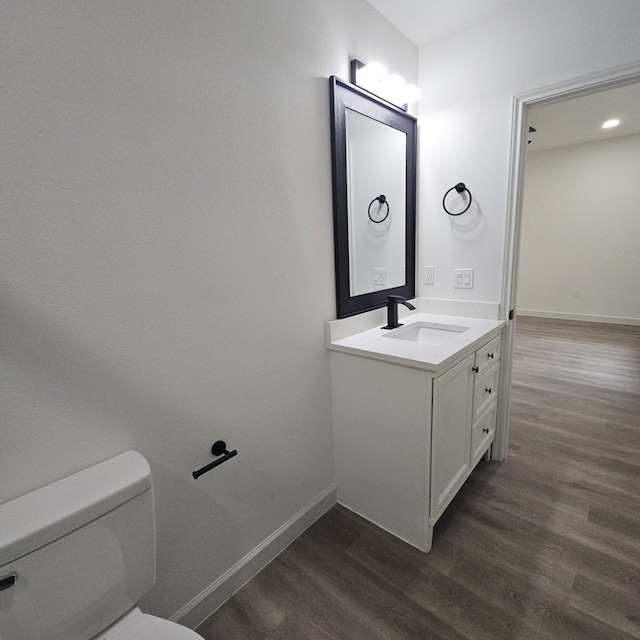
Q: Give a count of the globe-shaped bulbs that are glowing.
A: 3